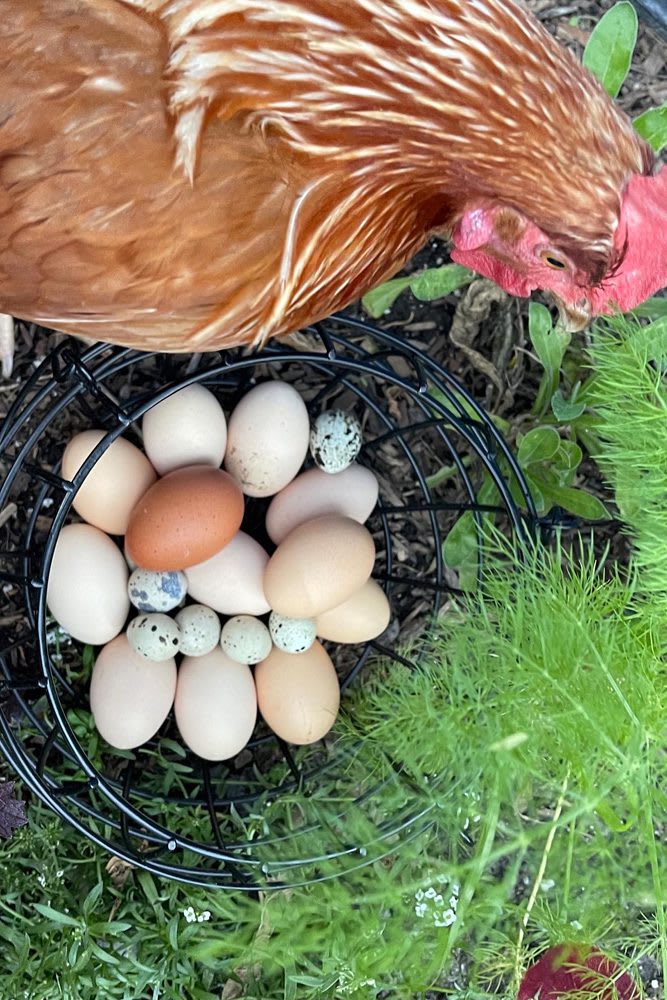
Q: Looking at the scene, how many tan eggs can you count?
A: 4